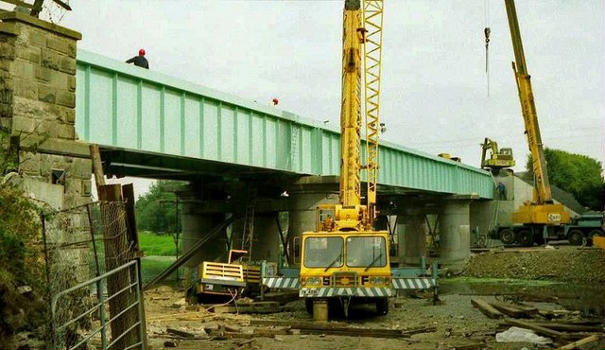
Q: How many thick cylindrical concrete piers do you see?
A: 5